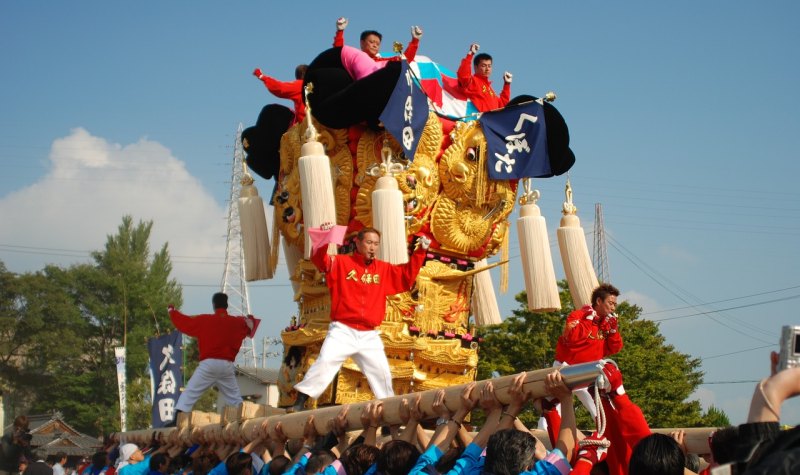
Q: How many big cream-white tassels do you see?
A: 7